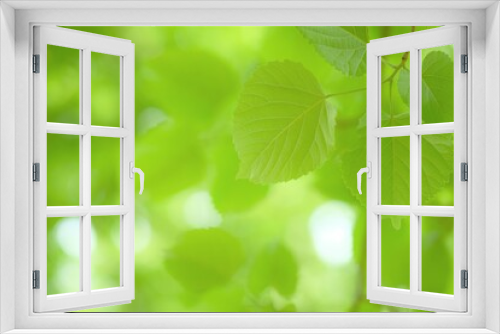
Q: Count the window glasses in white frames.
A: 12